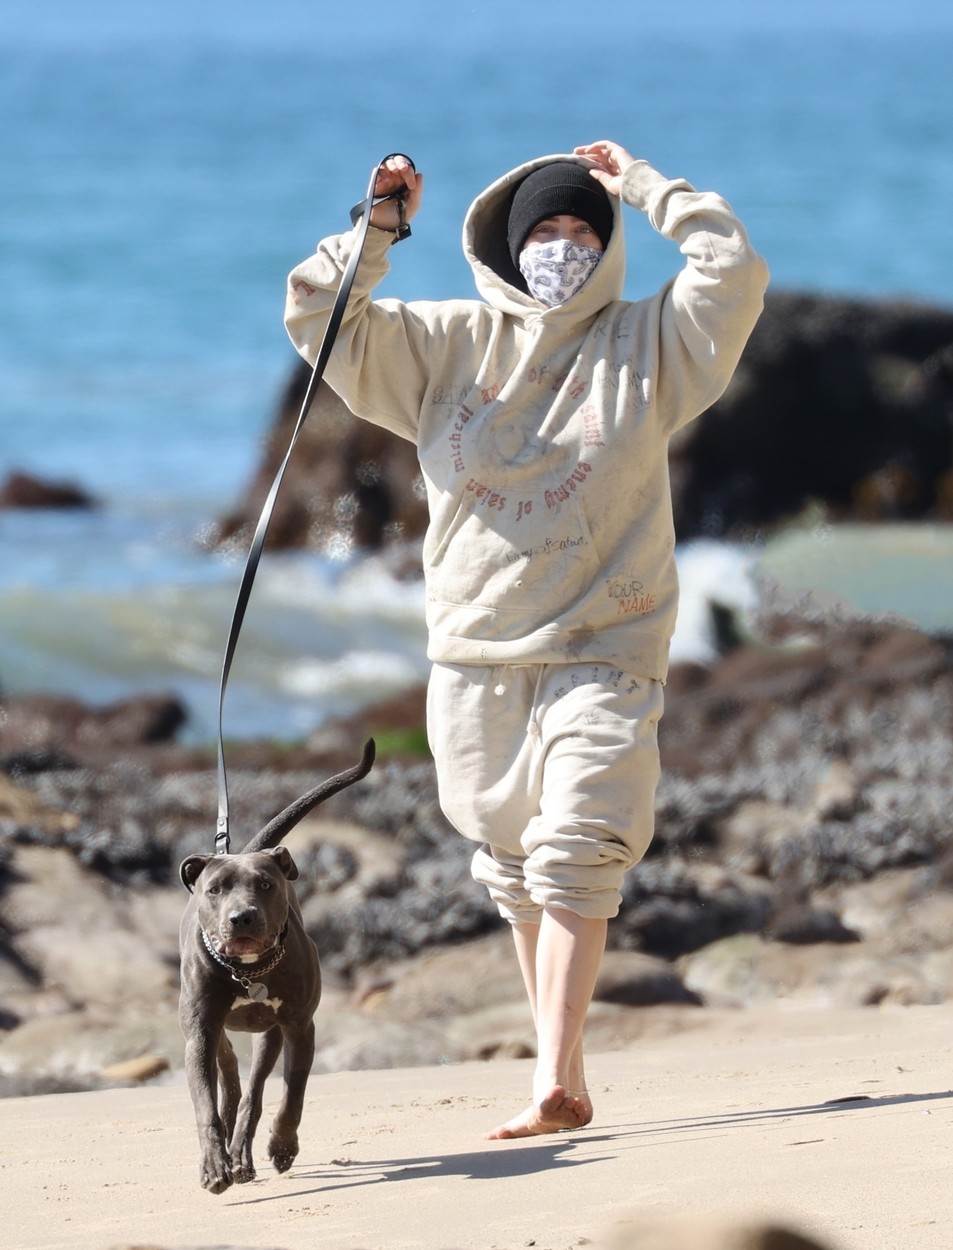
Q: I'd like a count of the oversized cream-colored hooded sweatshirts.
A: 1